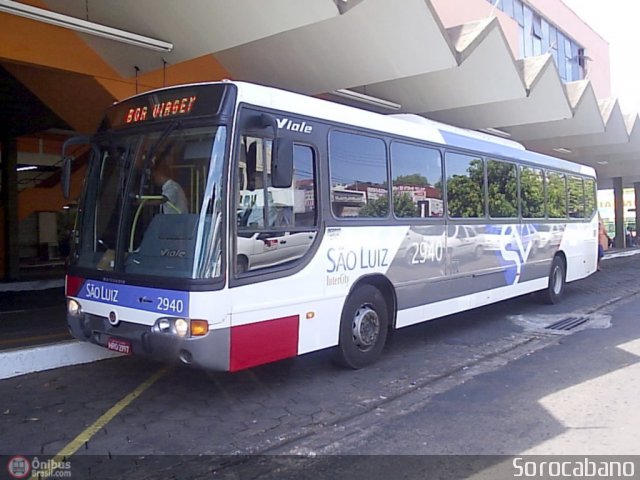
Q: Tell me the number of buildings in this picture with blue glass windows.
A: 1